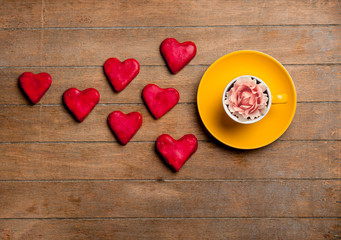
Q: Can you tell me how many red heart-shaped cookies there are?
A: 7